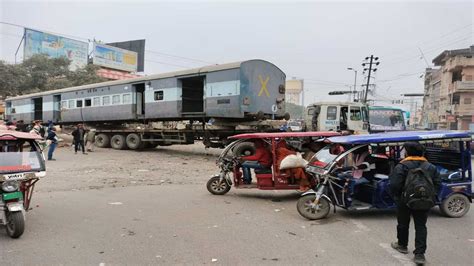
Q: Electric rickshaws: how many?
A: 3